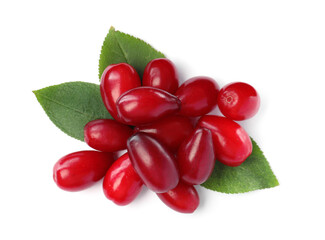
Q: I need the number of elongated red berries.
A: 13